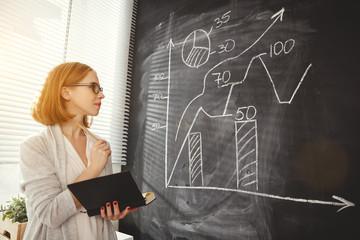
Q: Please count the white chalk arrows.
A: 3